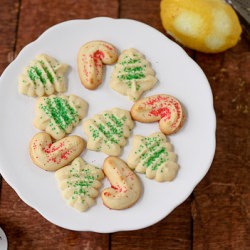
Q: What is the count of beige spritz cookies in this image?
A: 10